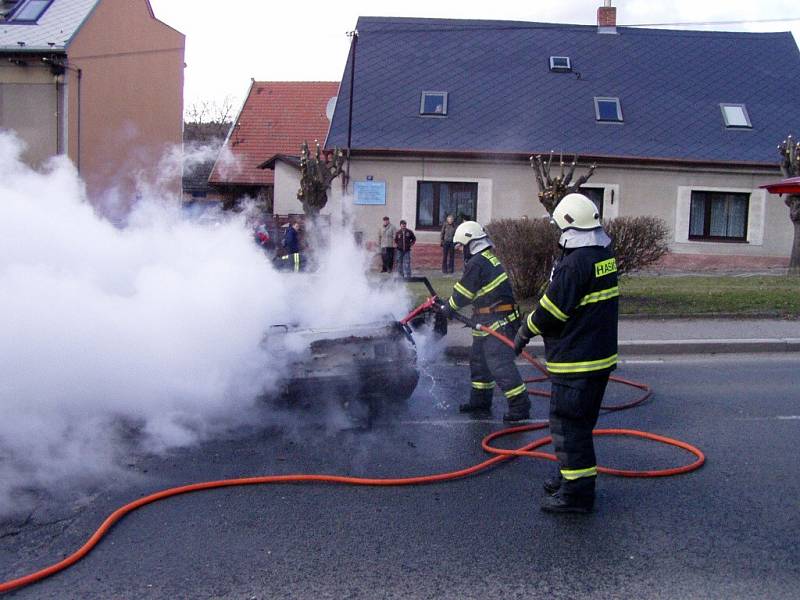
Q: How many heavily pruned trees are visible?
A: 3